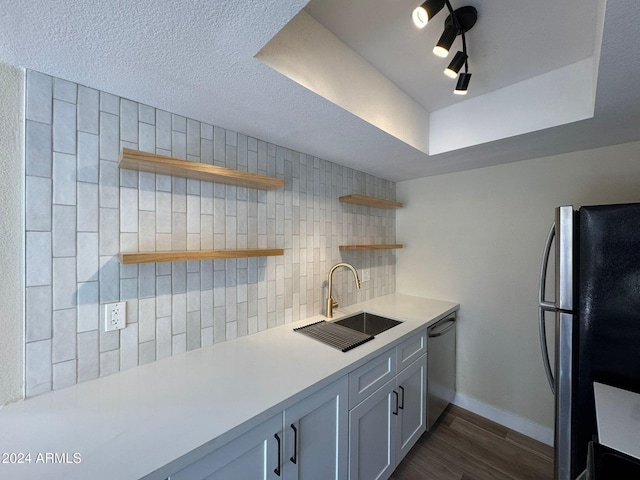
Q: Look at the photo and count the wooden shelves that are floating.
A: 4